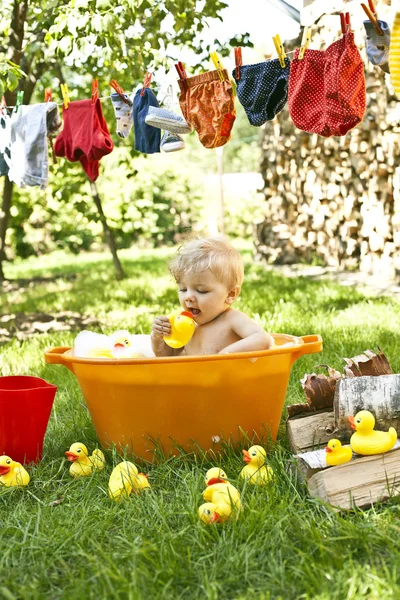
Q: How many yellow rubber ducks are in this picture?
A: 10